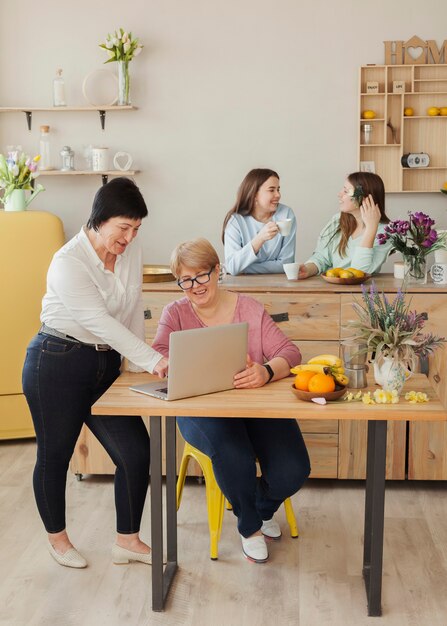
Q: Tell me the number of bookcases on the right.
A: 1